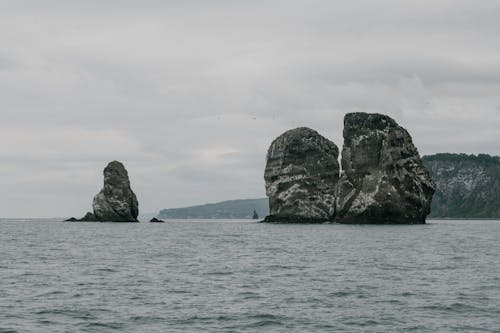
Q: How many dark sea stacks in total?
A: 3